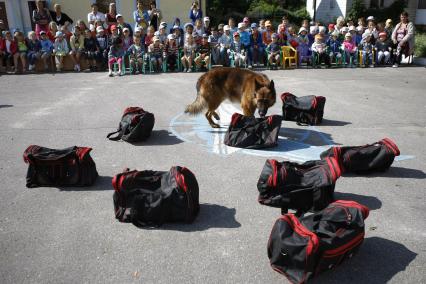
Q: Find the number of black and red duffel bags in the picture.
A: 8